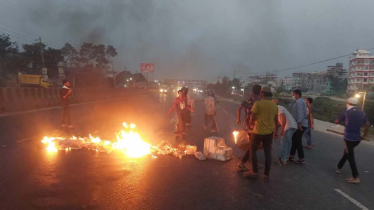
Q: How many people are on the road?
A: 10